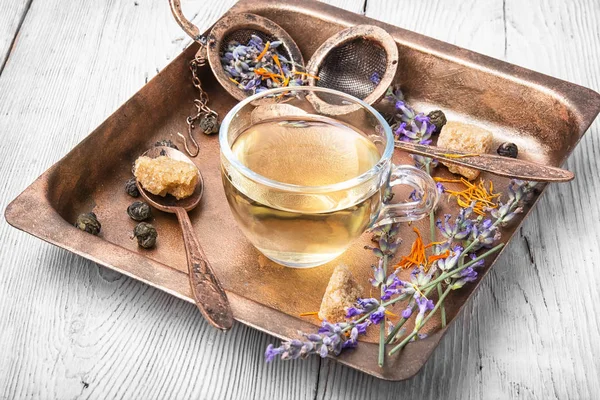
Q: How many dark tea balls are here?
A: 8